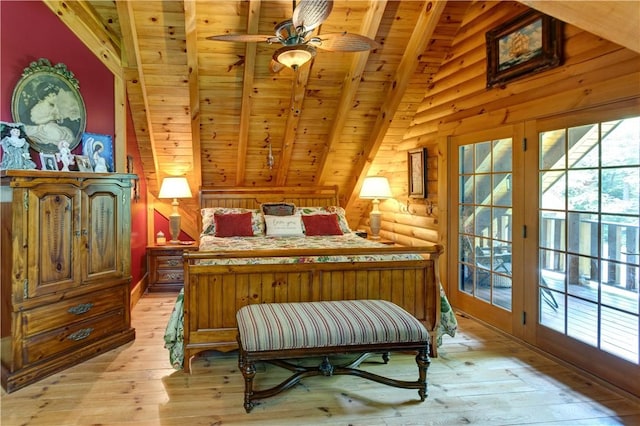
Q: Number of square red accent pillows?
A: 2